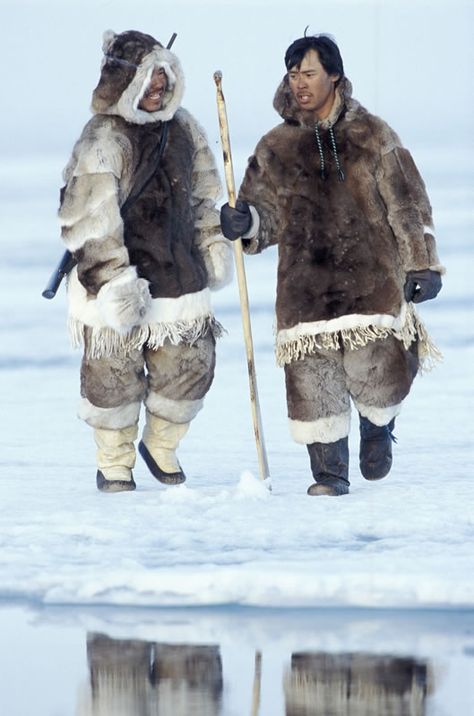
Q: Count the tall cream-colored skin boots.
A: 2